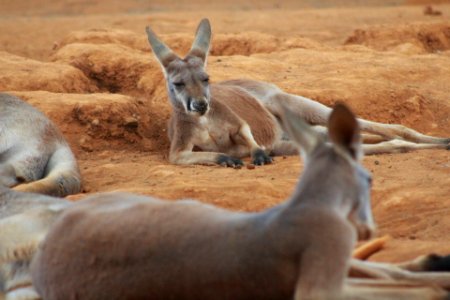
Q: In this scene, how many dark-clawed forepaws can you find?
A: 2